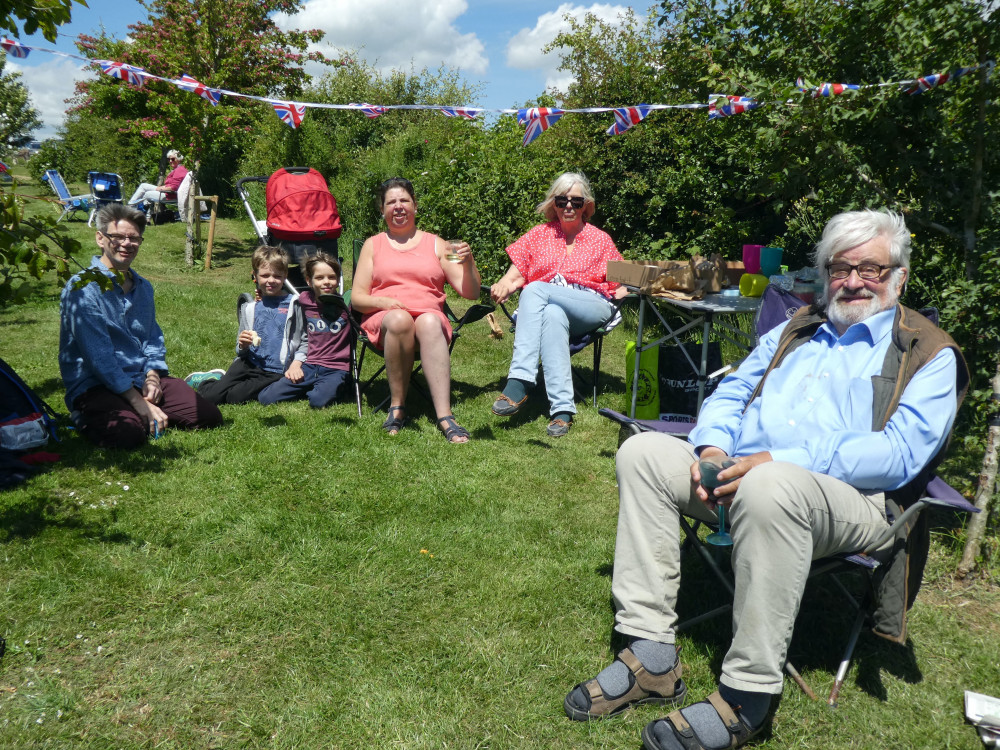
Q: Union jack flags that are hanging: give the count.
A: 11